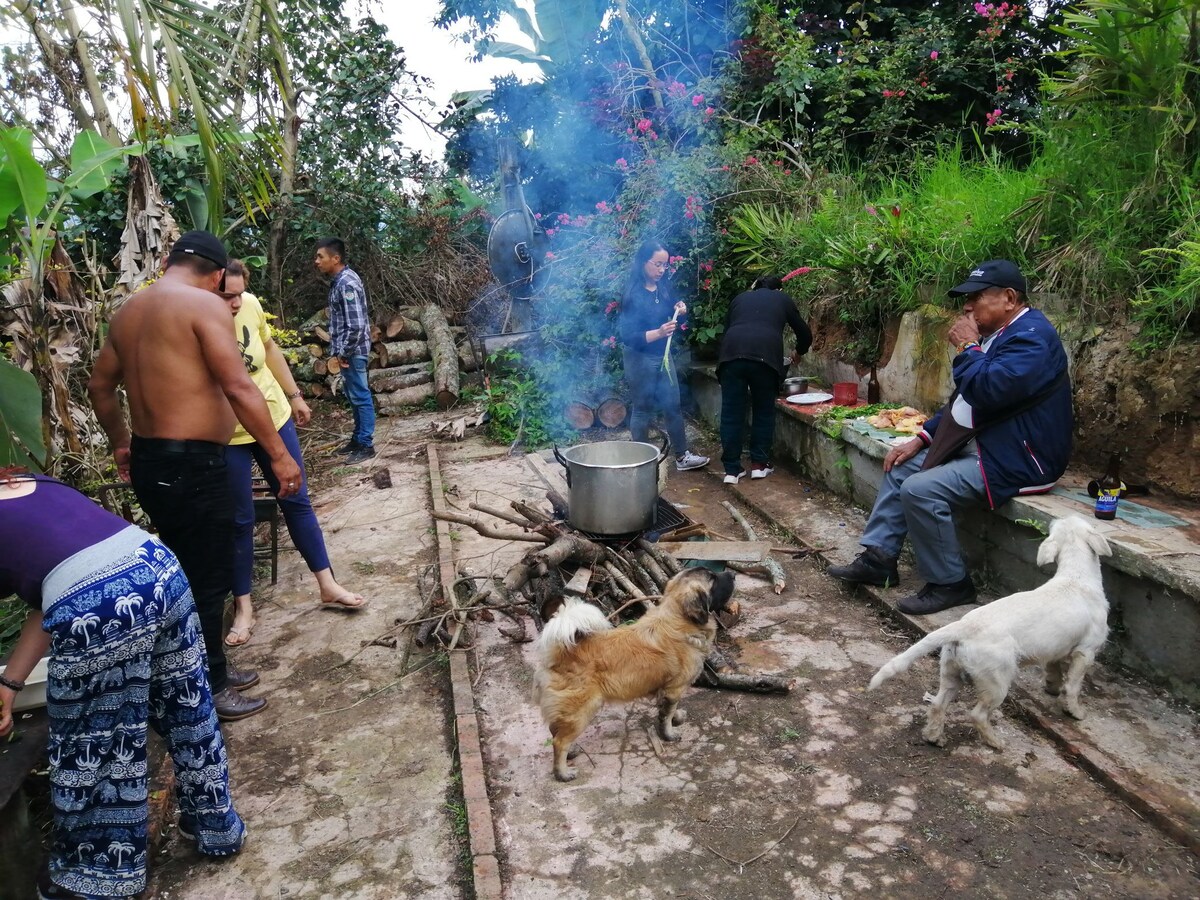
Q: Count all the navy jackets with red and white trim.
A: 1